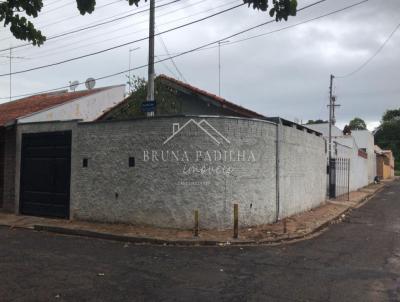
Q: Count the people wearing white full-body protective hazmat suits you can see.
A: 0